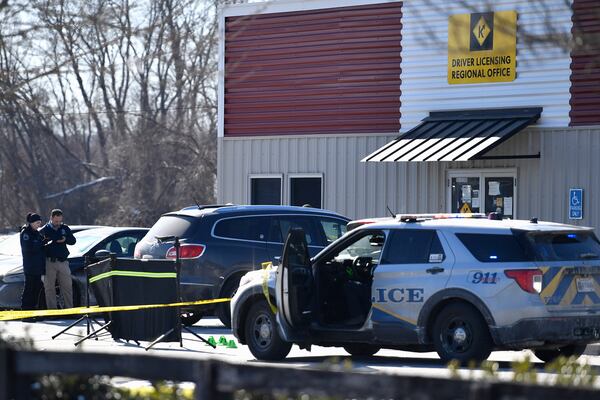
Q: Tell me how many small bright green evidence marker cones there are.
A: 3